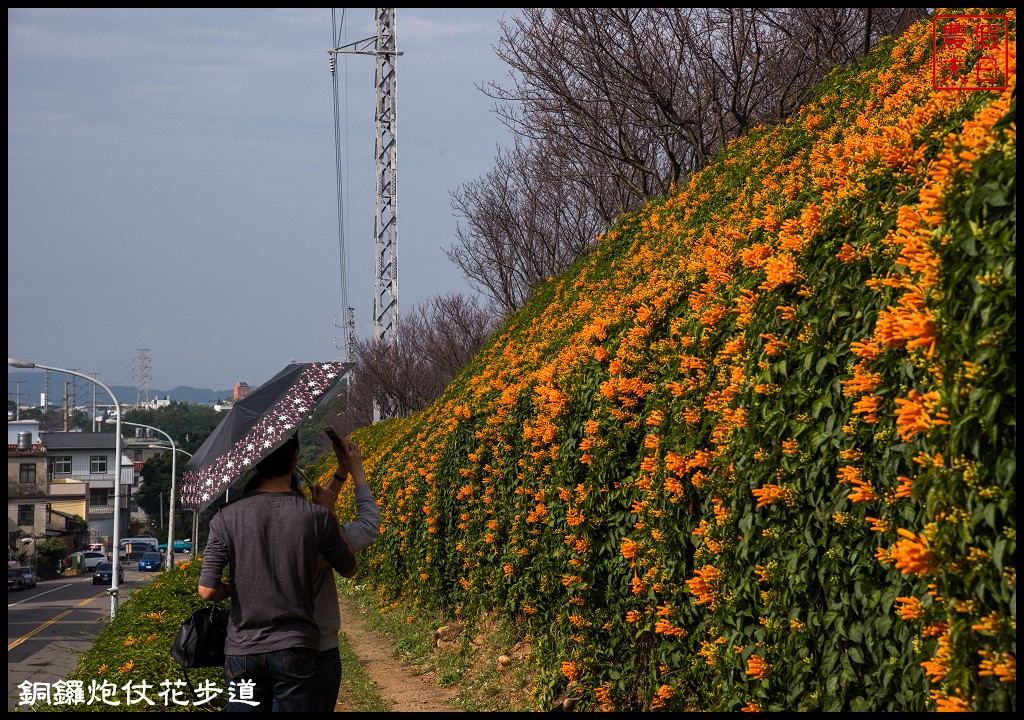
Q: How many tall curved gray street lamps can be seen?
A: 3